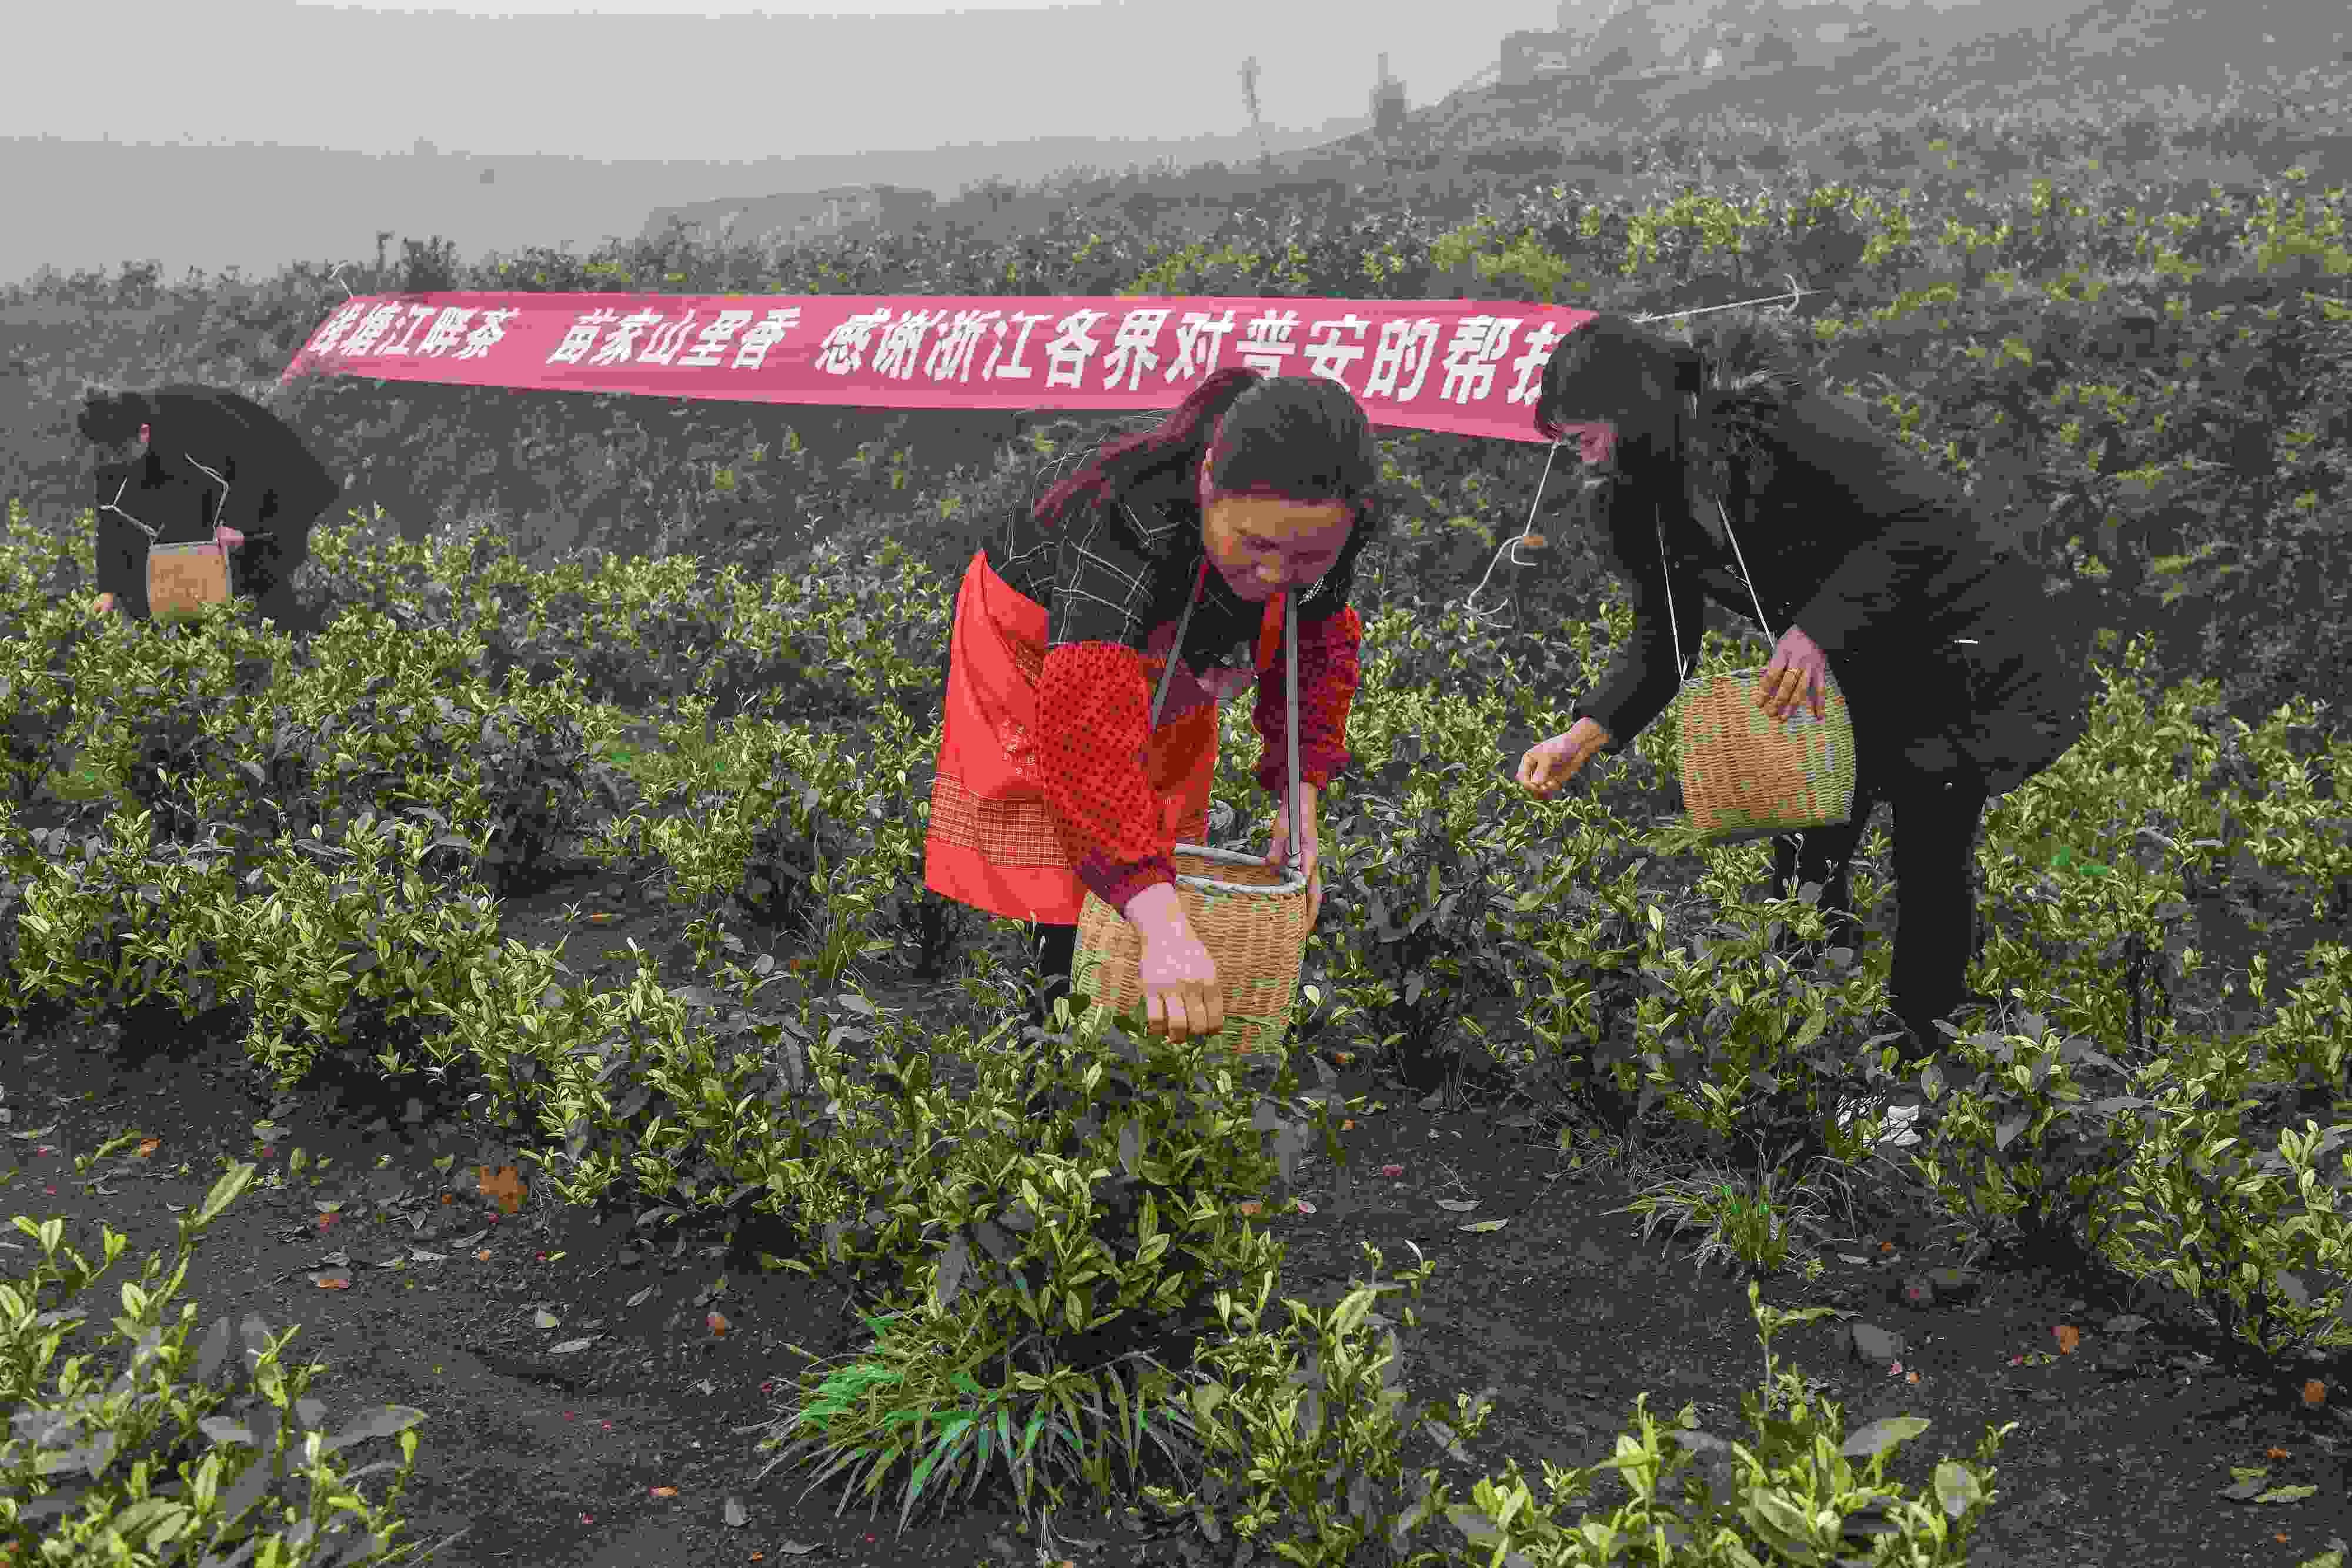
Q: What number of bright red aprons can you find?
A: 1